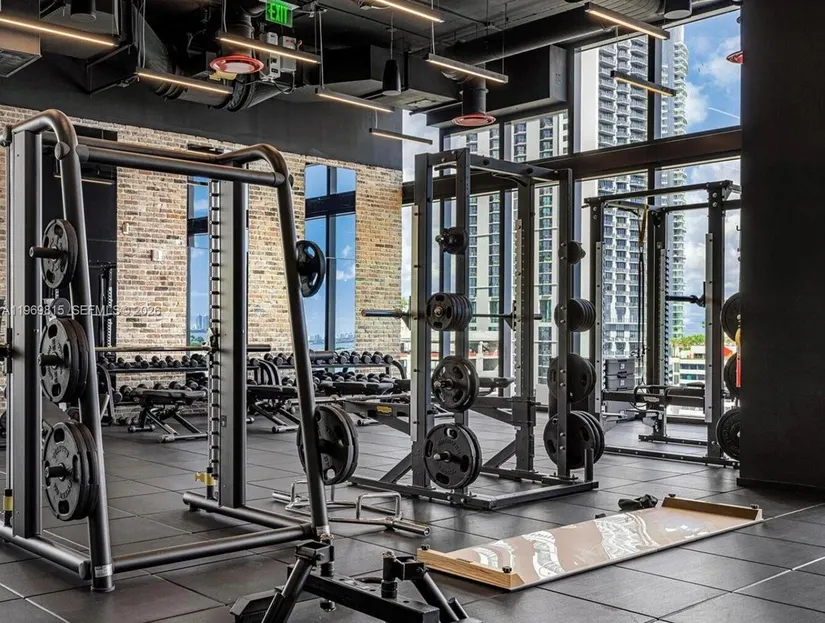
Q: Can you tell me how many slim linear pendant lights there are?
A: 9